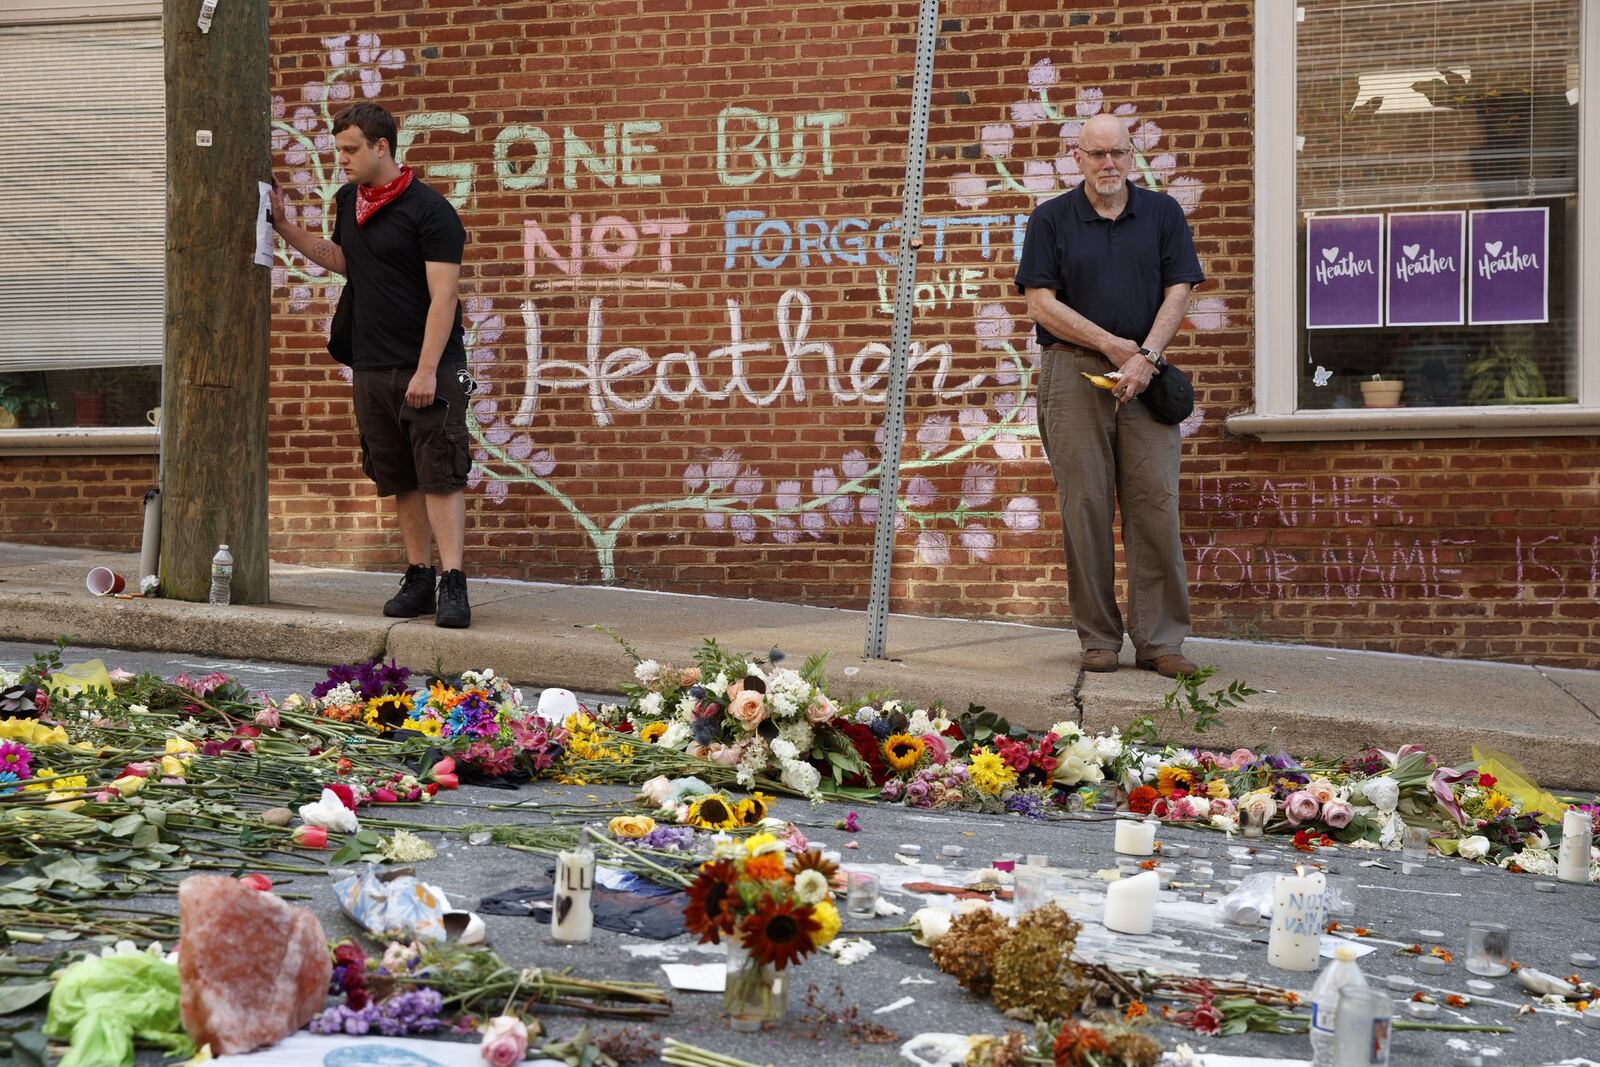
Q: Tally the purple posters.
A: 3